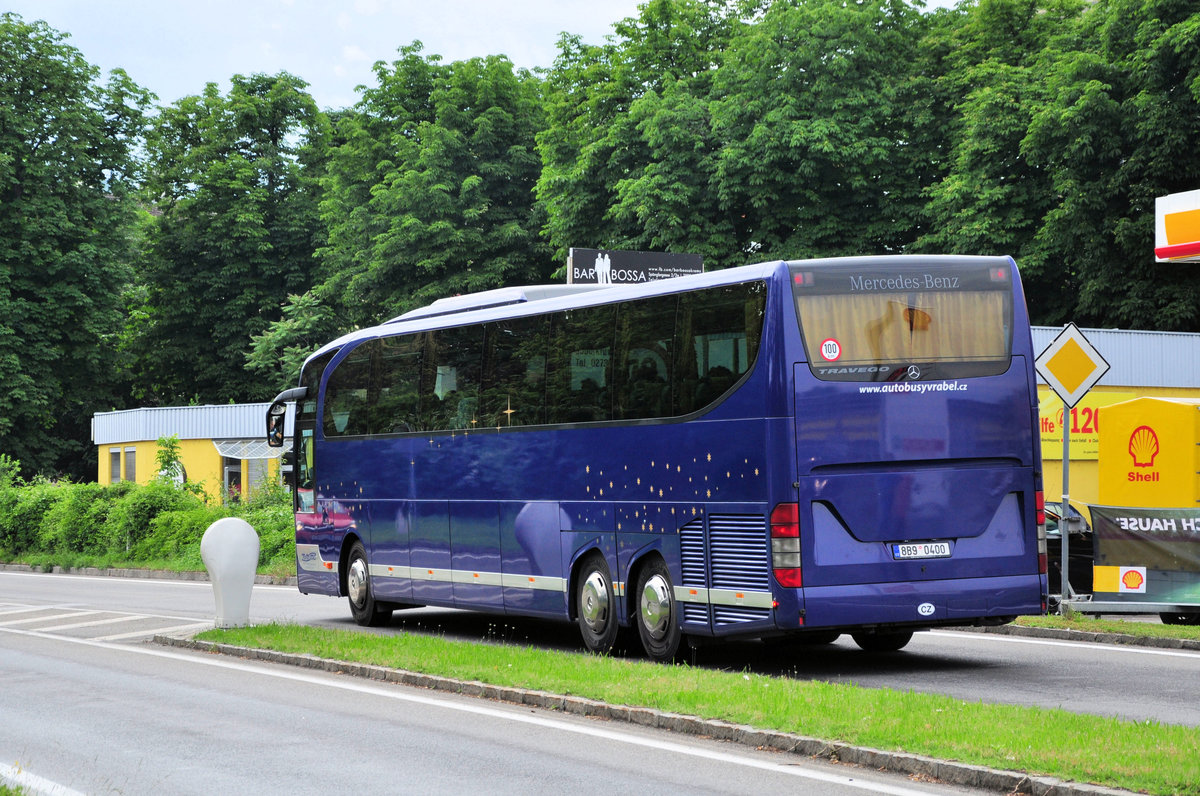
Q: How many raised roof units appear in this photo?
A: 1